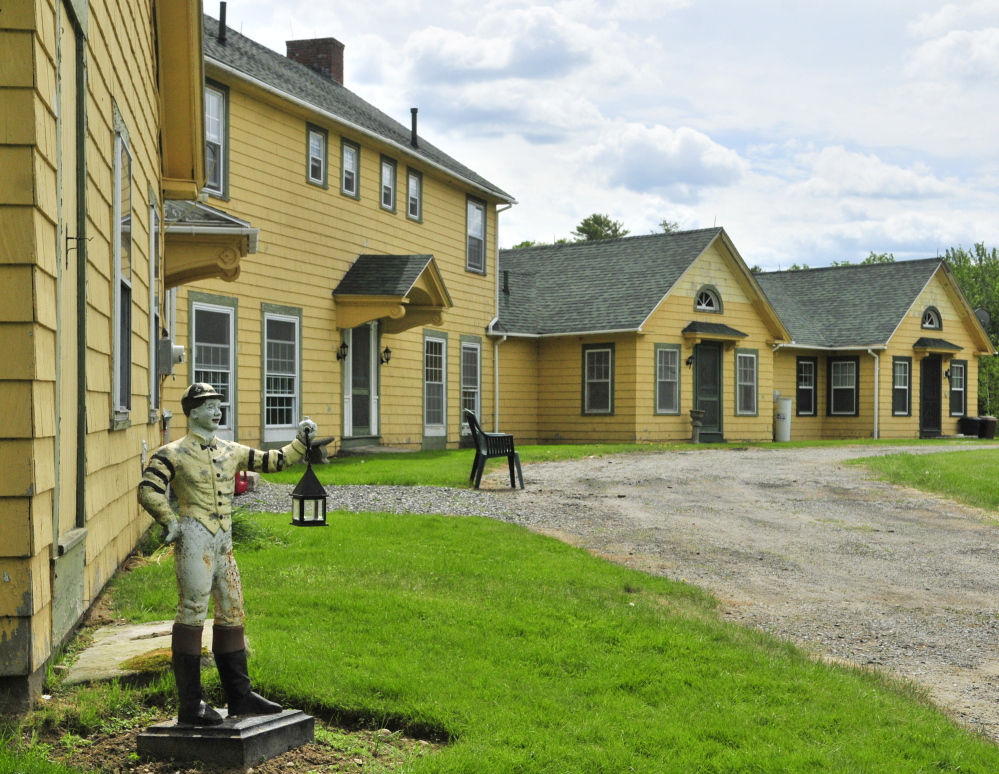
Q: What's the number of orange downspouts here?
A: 0